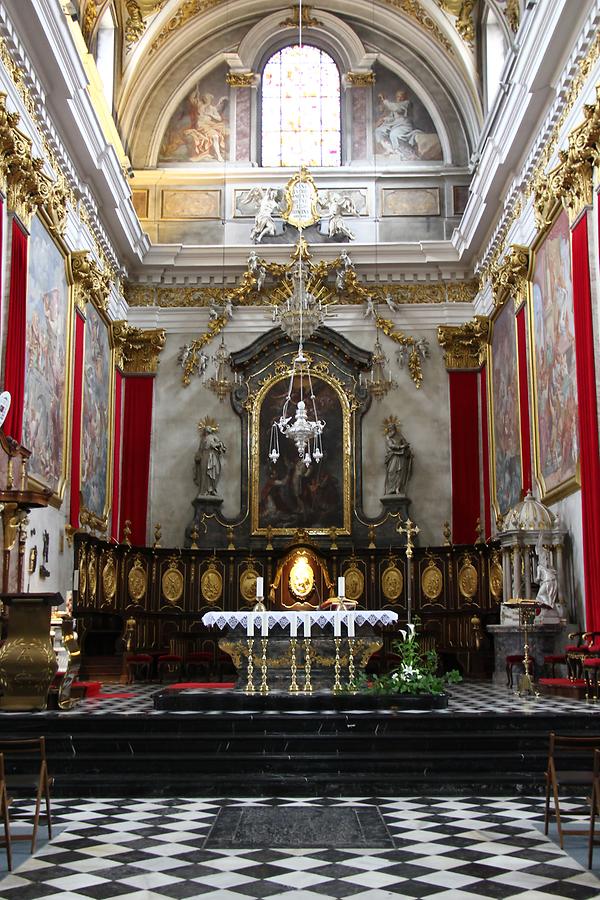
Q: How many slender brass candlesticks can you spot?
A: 6